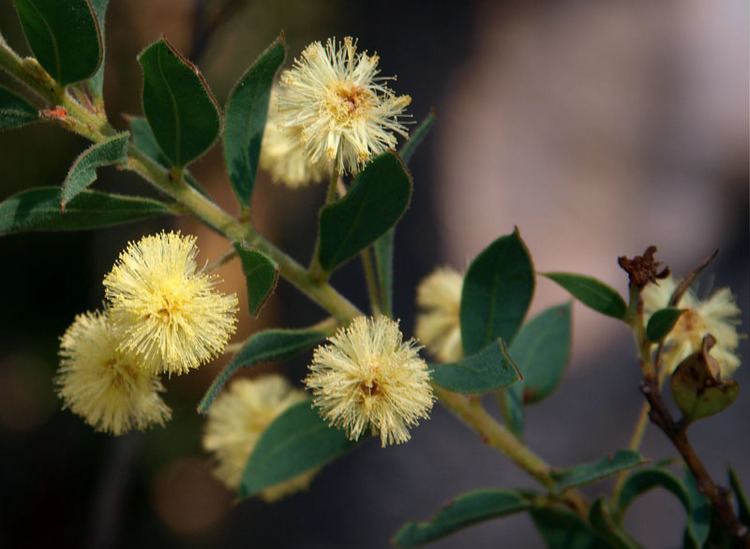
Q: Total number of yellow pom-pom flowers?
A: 8